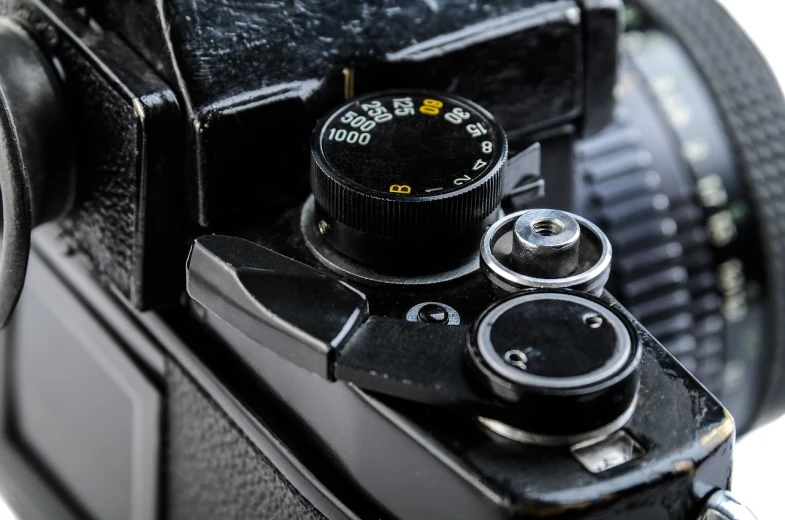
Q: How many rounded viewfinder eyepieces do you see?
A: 1